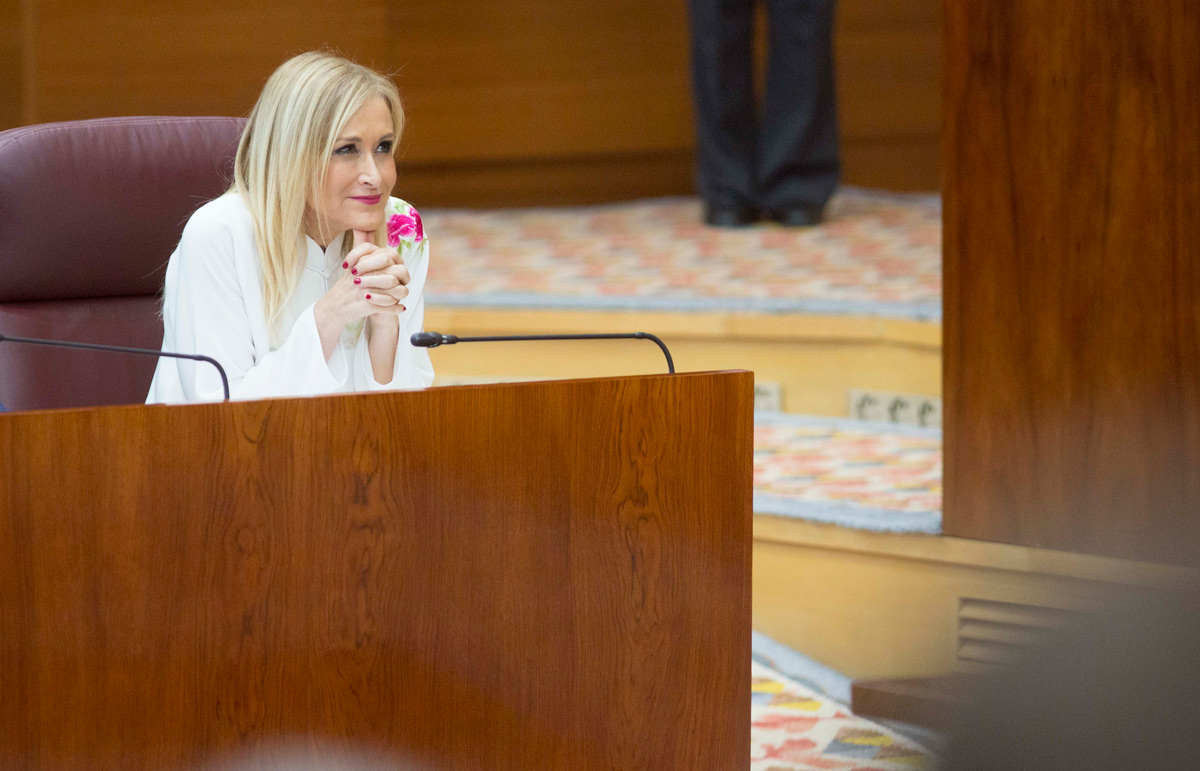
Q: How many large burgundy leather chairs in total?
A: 1